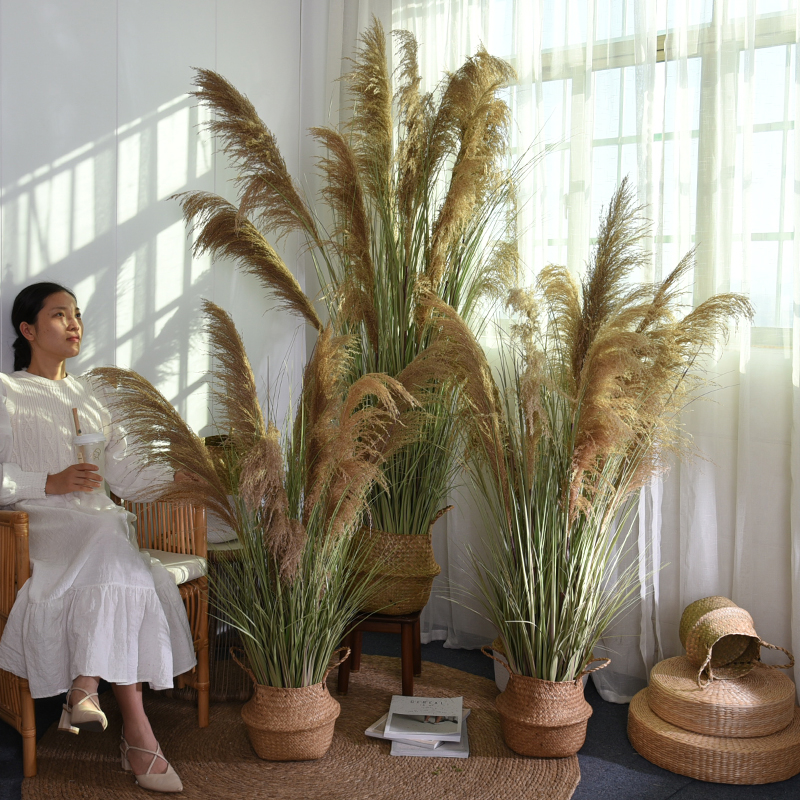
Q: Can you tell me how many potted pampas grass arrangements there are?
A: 3